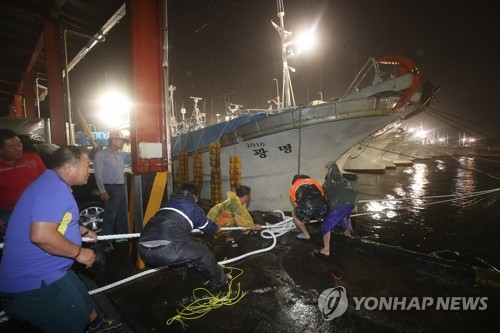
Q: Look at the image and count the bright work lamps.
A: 2